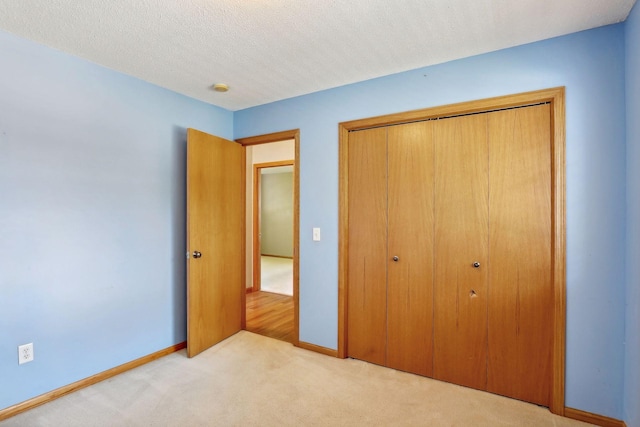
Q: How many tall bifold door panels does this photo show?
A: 4